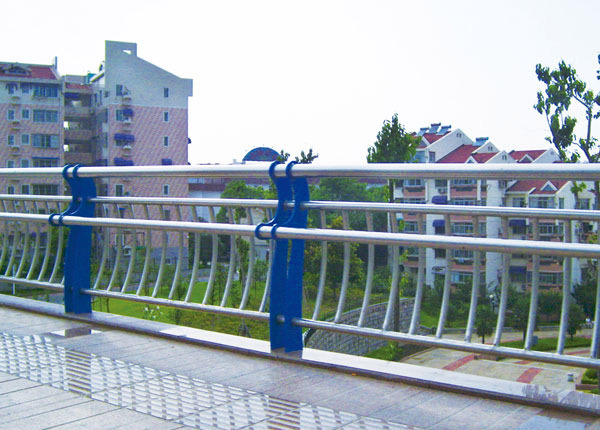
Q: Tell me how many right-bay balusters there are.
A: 11